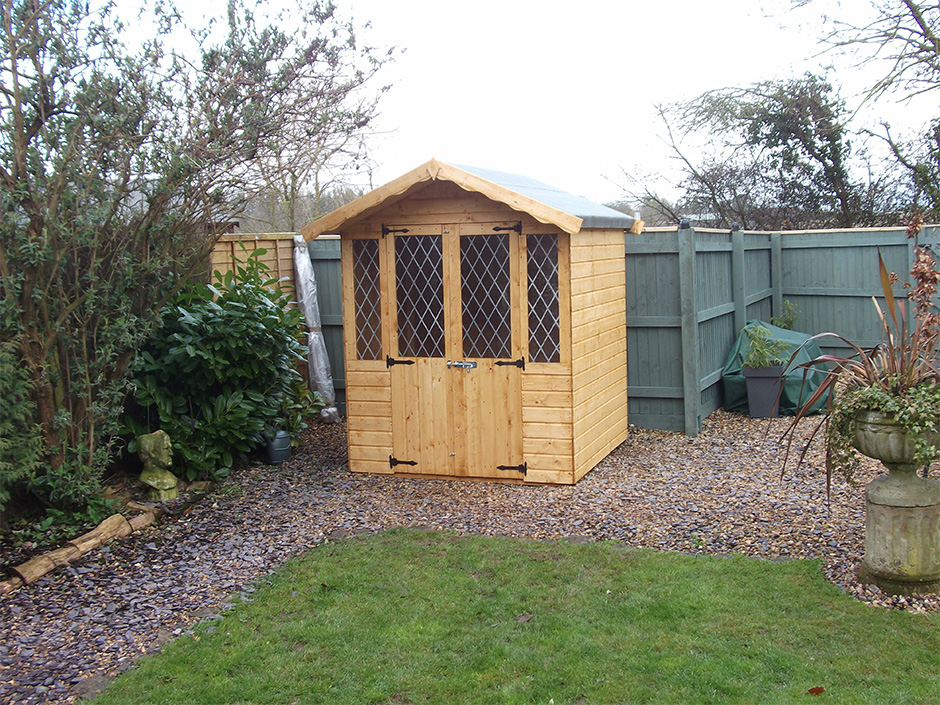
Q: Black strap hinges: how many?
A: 6